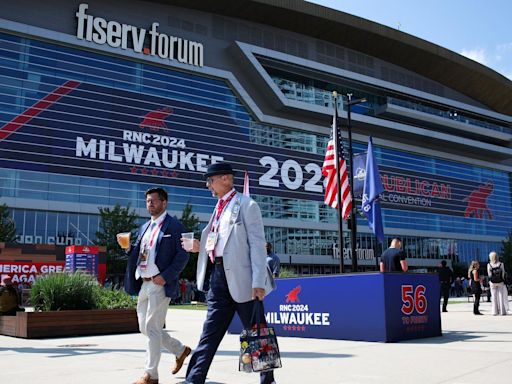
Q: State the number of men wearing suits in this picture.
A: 2